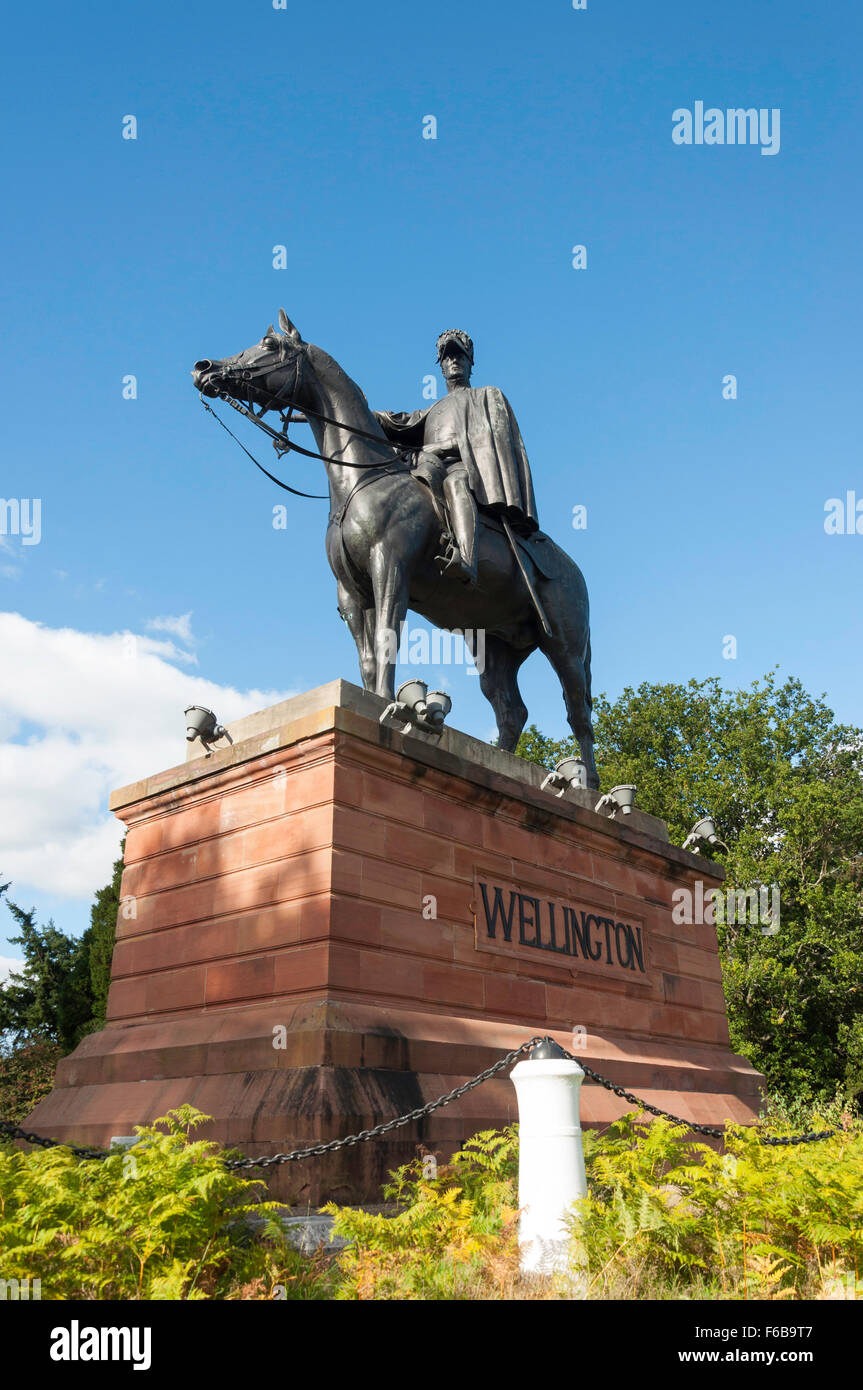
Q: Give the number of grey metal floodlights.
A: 6